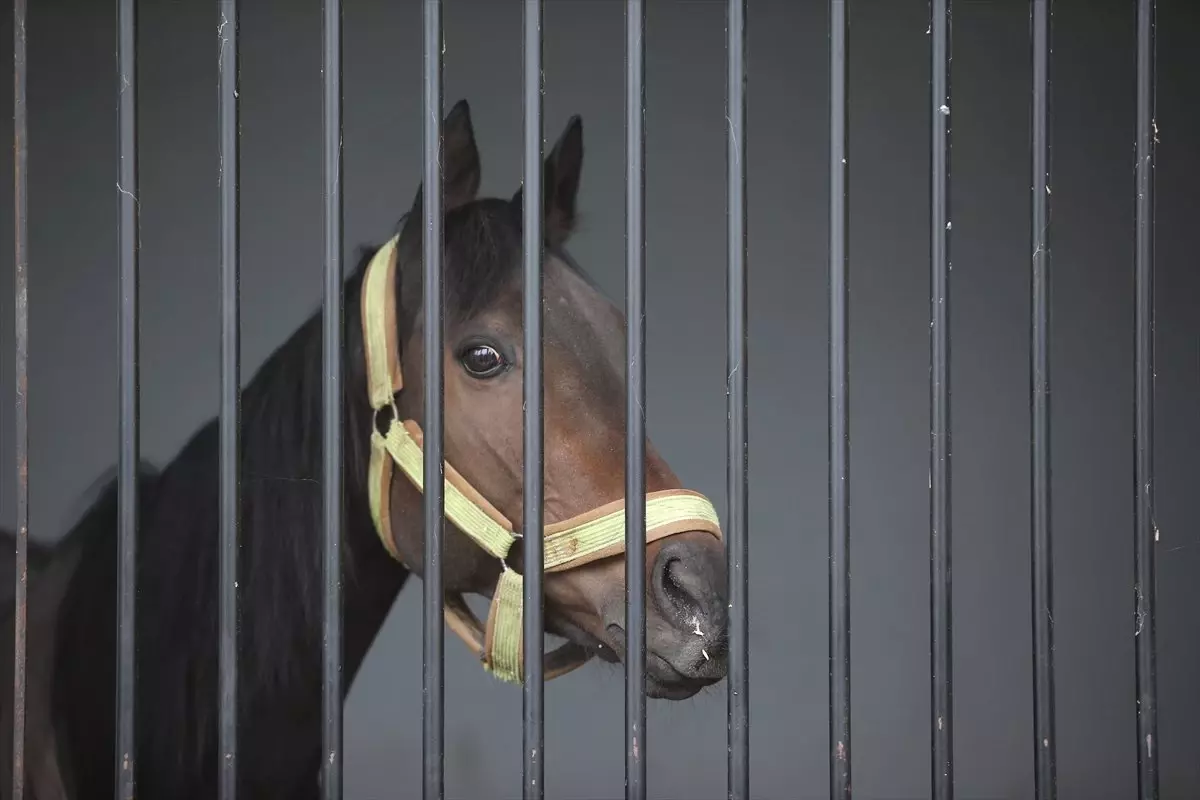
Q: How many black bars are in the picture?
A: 12